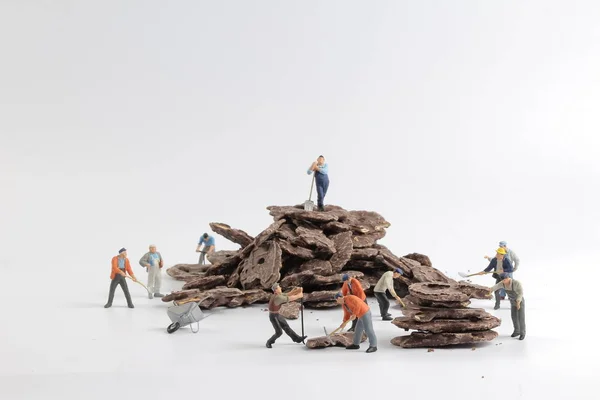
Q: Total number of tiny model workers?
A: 11